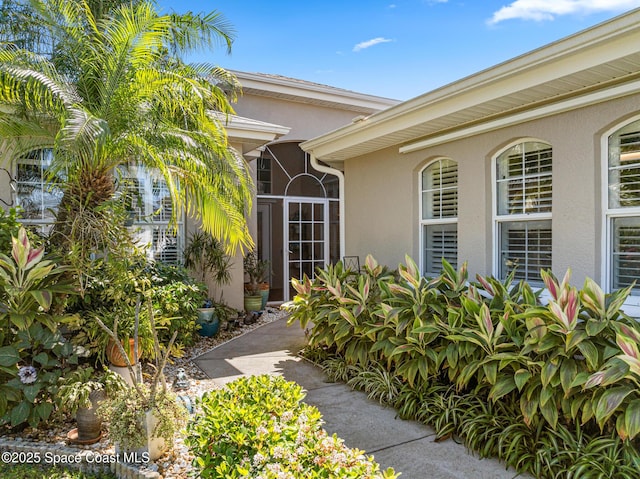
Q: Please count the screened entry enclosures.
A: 1